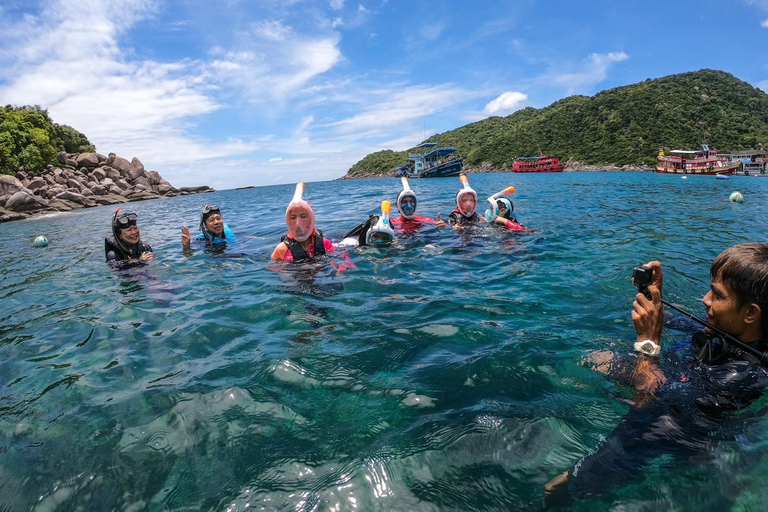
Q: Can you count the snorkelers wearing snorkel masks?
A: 7